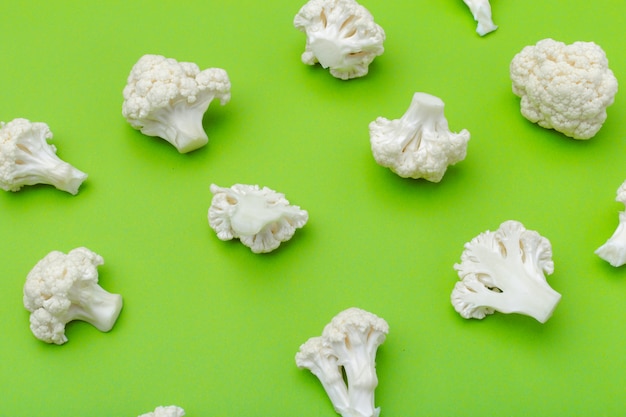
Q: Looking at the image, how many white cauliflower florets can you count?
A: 12